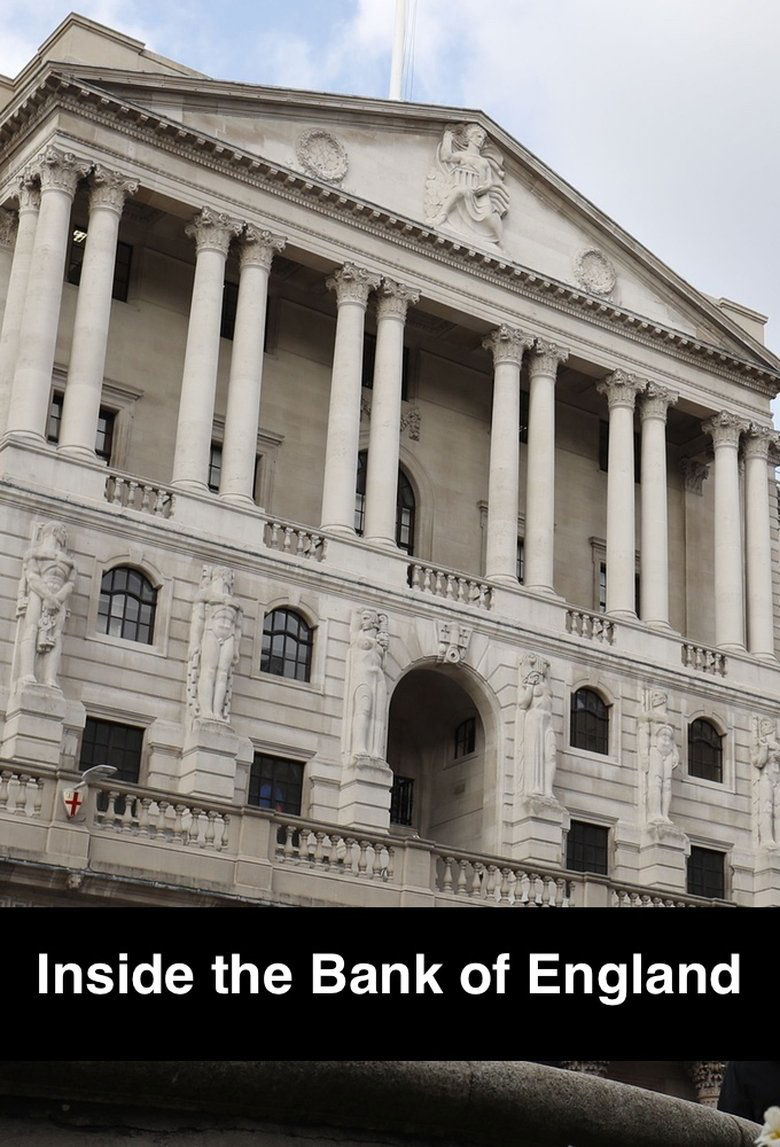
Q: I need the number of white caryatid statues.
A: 6